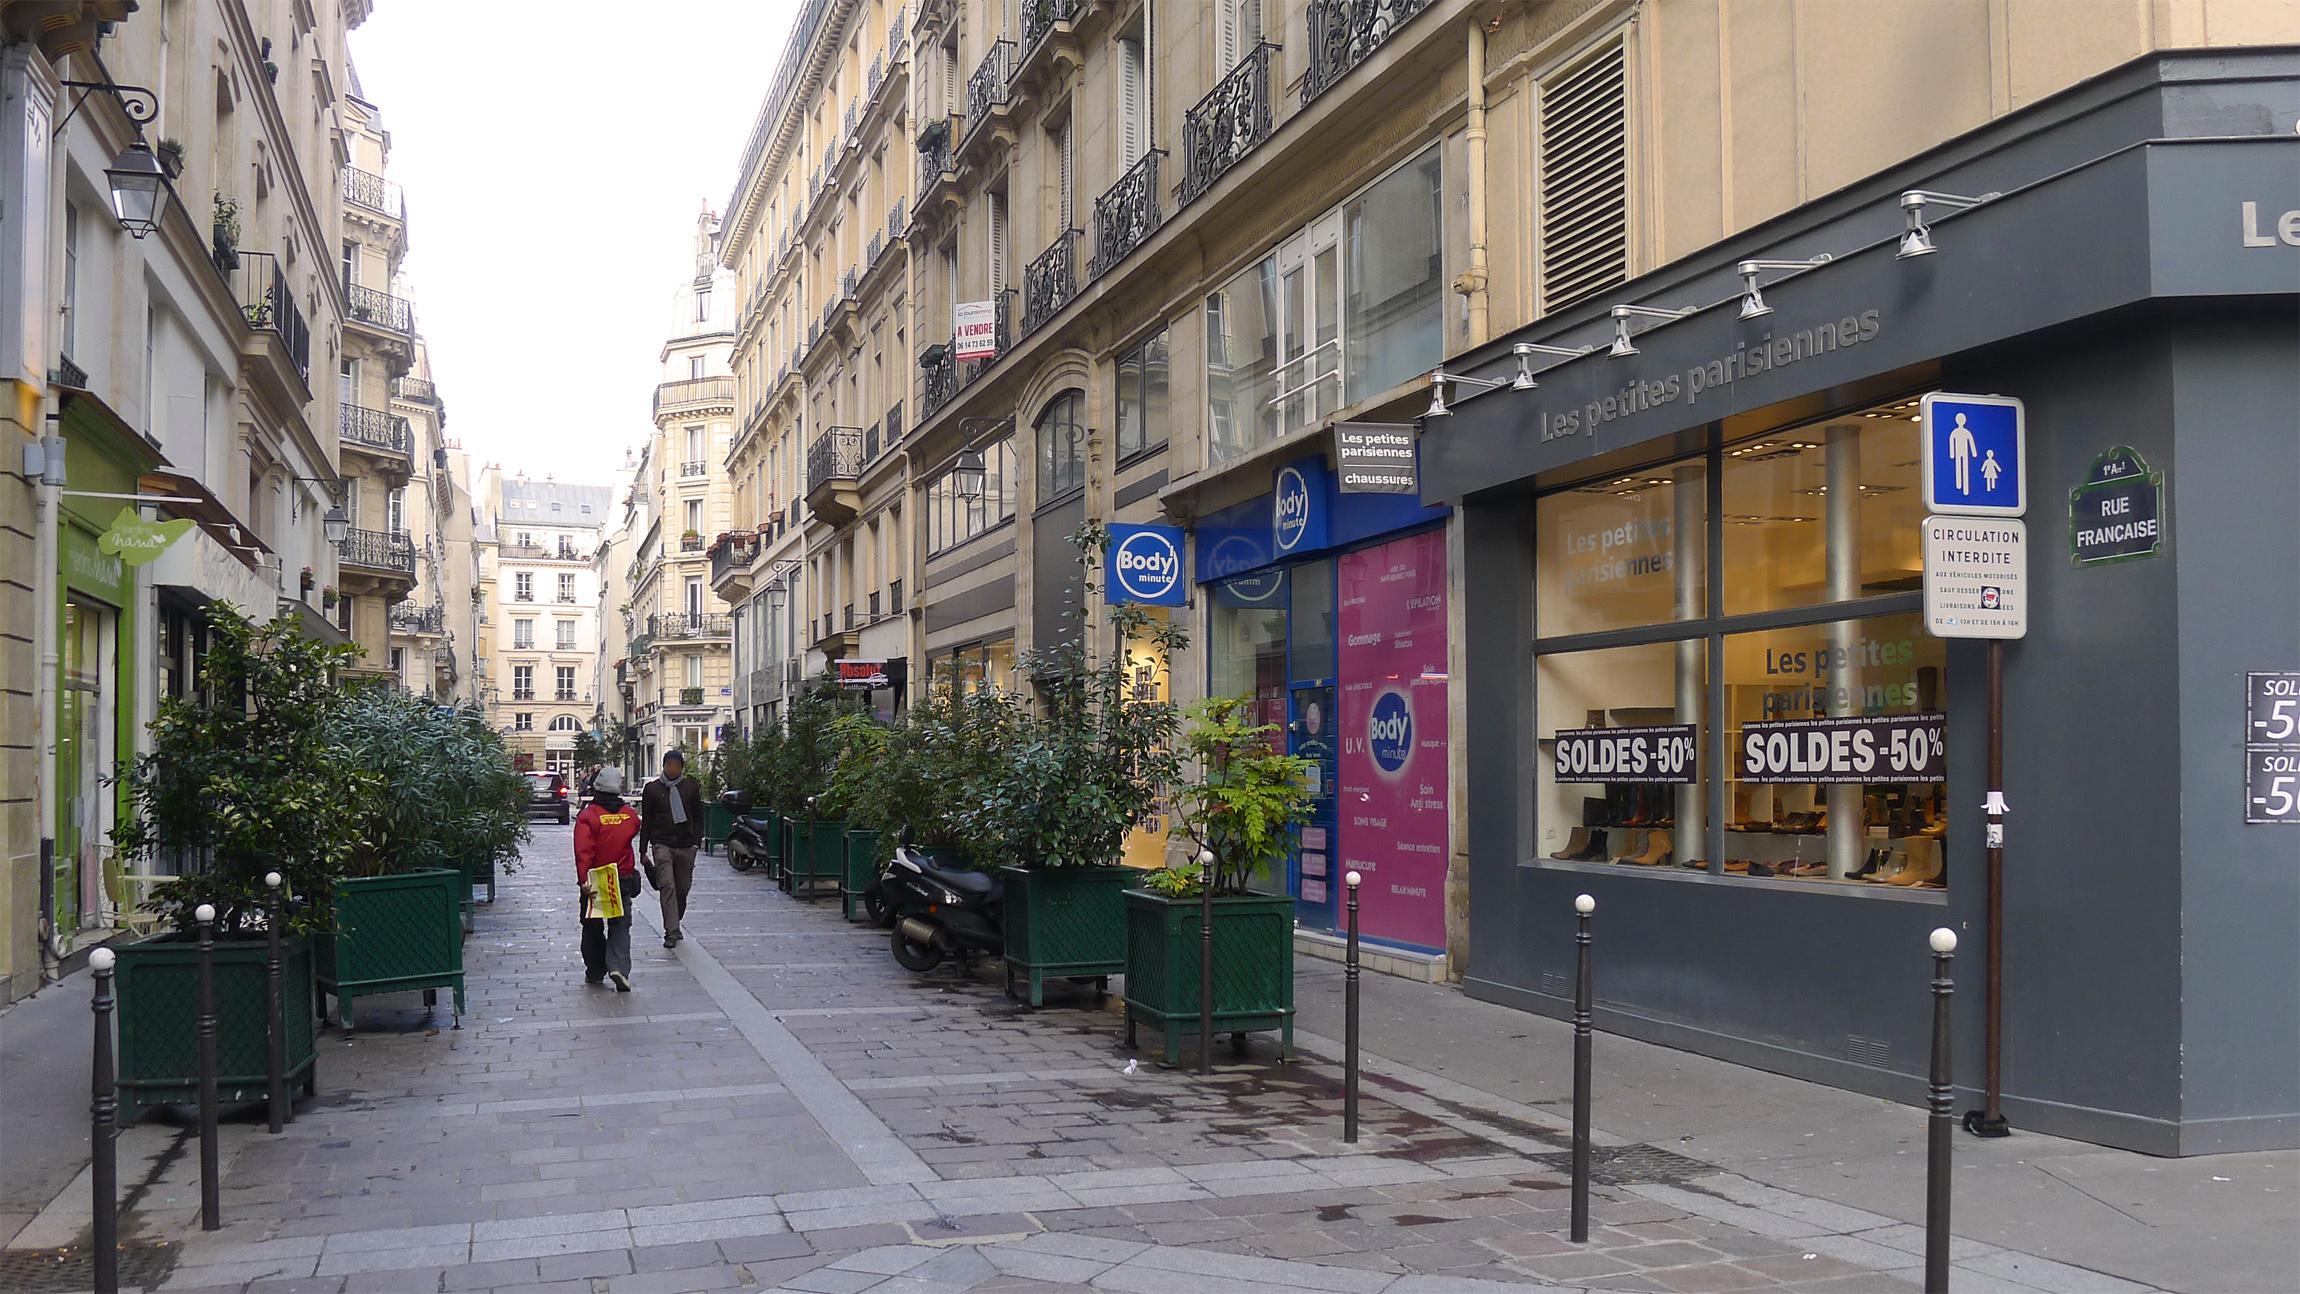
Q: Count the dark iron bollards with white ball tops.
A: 8